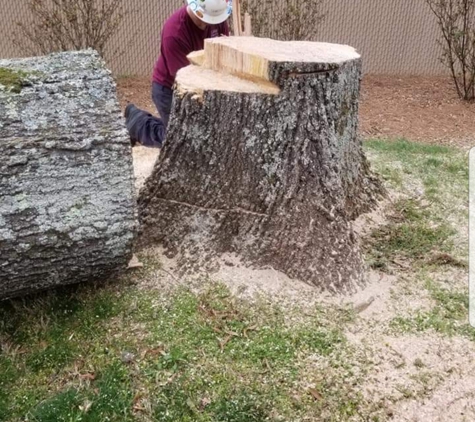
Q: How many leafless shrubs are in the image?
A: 3